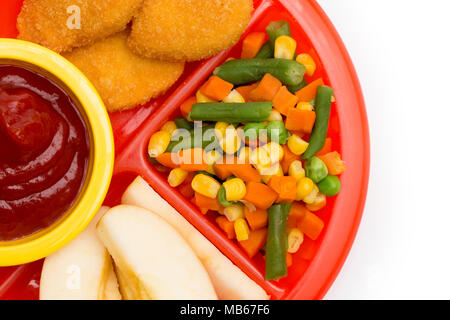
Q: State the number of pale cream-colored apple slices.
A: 3